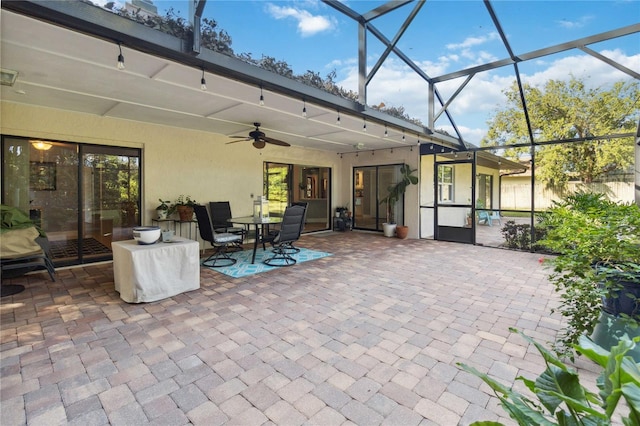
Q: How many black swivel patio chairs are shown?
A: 4